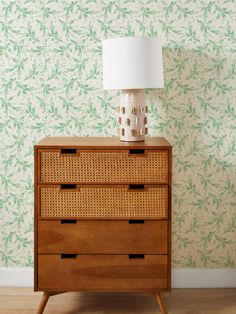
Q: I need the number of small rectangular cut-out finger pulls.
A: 8